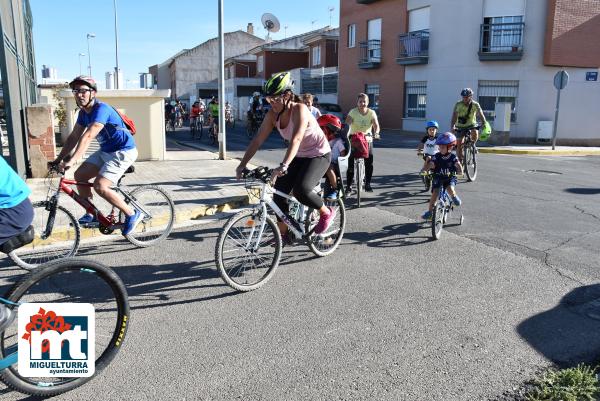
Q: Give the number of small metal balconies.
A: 3